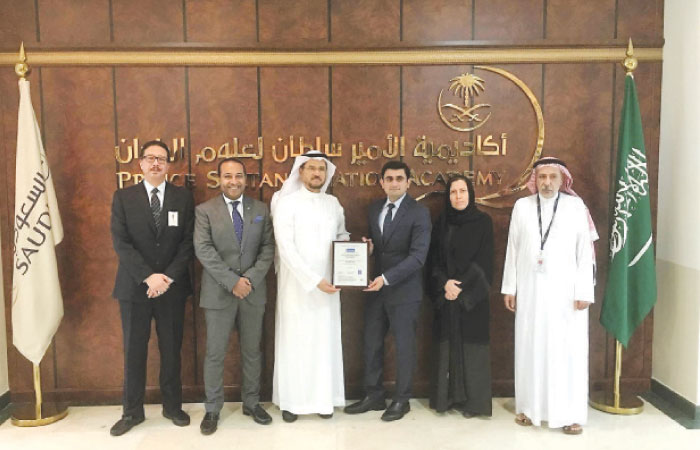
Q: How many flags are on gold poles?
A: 2